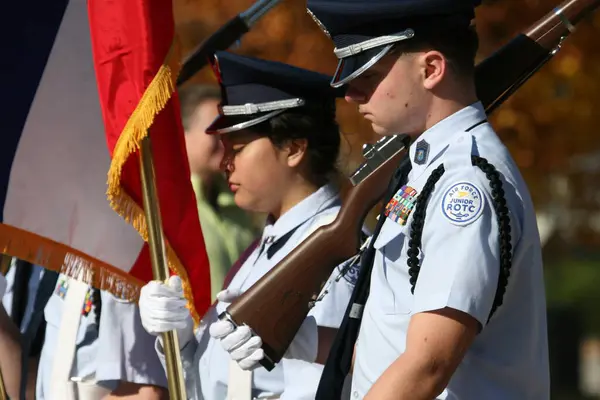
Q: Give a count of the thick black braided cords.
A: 2